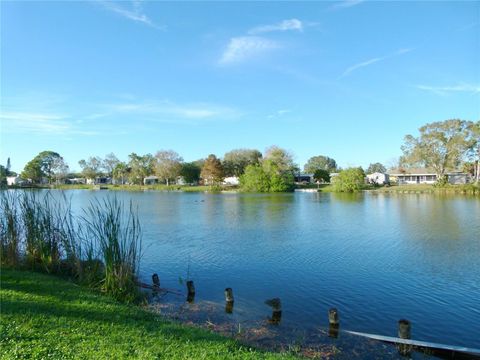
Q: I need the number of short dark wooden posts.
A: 6